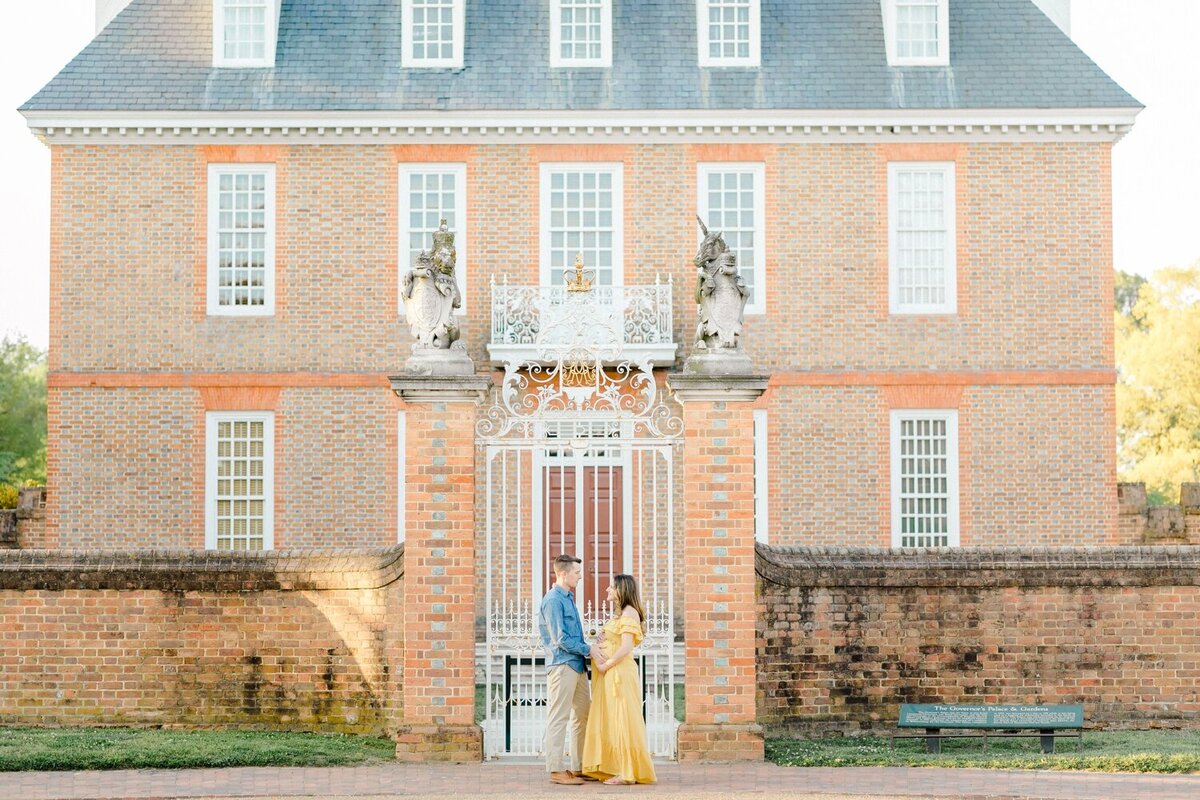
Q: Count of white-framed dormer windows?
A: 5